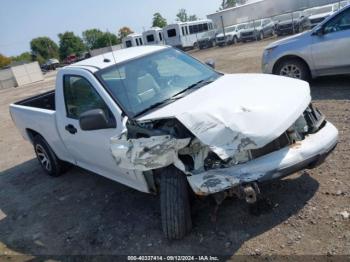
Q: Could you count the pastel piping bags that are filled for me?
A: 0